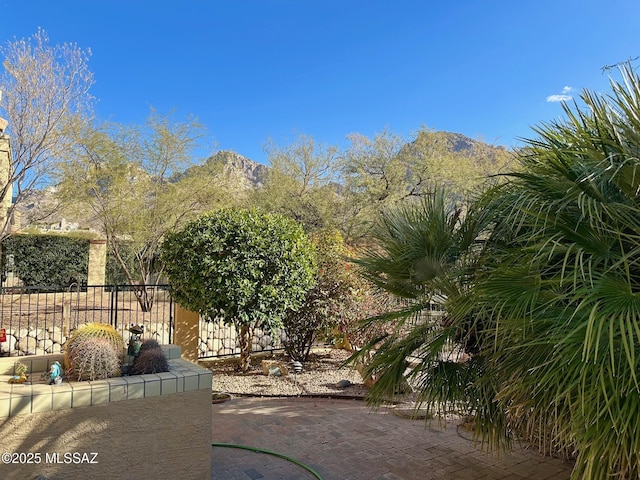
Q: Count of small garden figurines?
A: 3